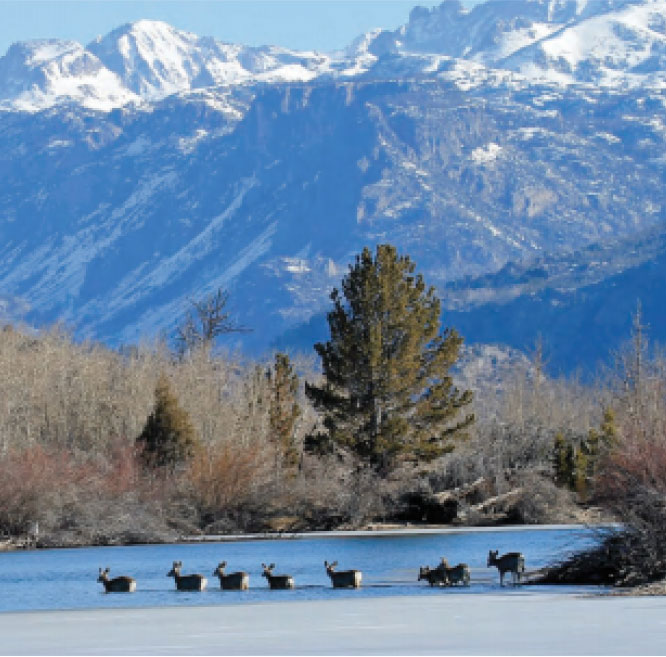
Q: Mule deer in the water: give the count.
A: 8